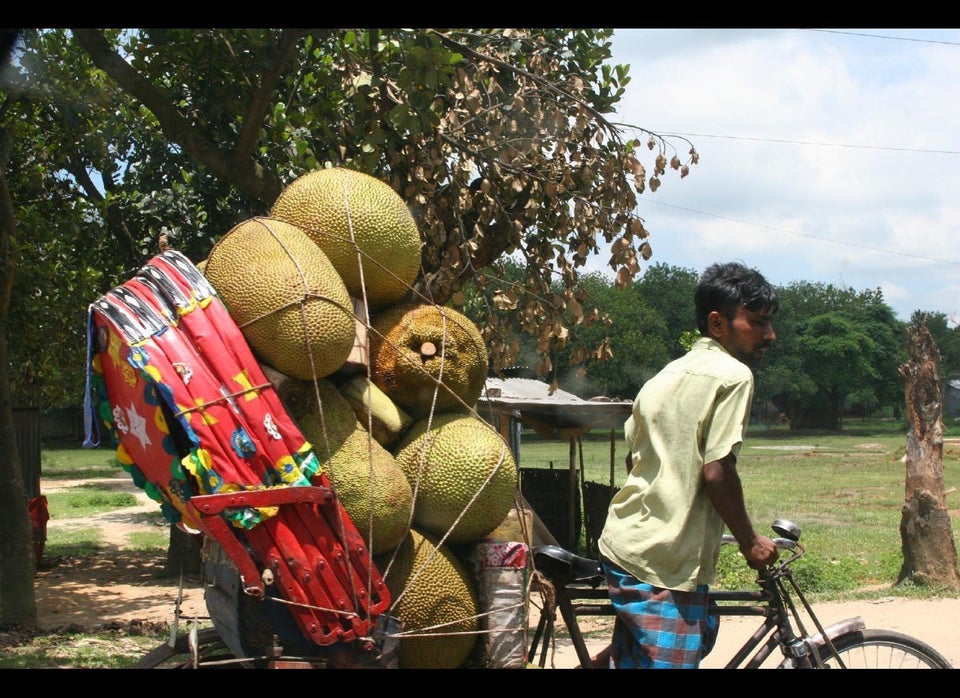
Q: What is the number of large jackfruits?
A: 6